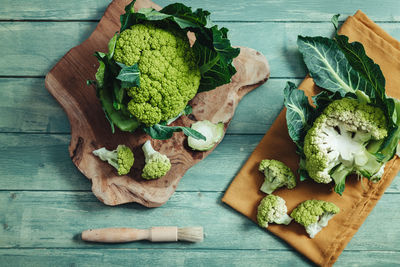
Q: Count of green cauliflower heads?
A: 2